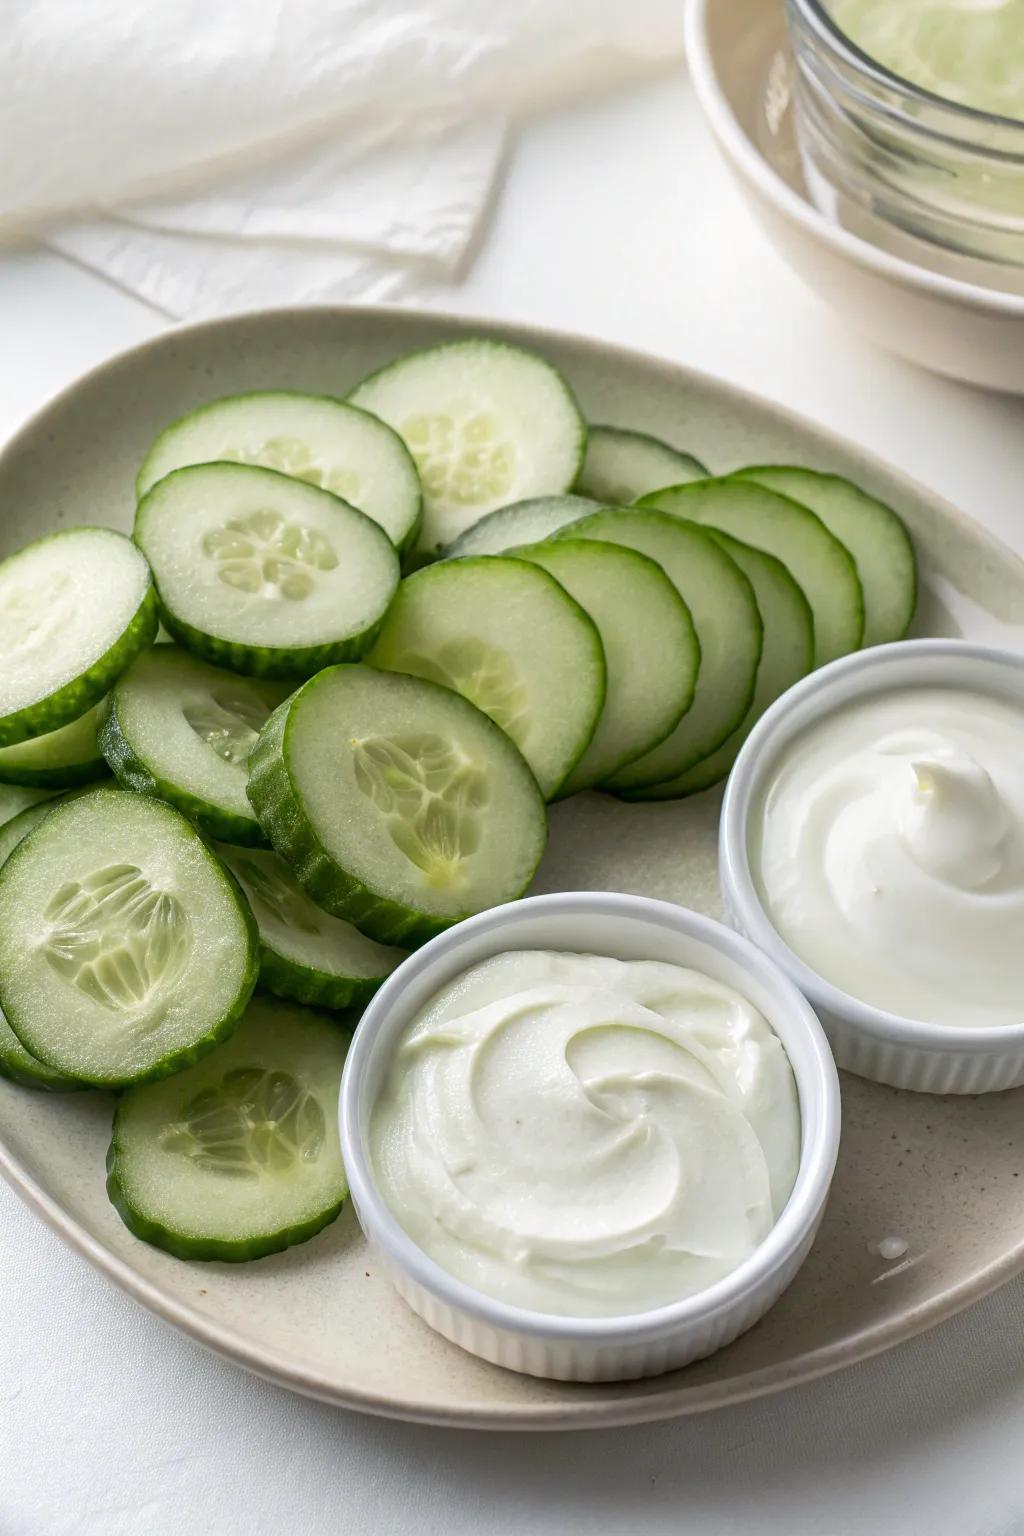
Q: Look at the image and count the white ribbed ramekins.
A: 2